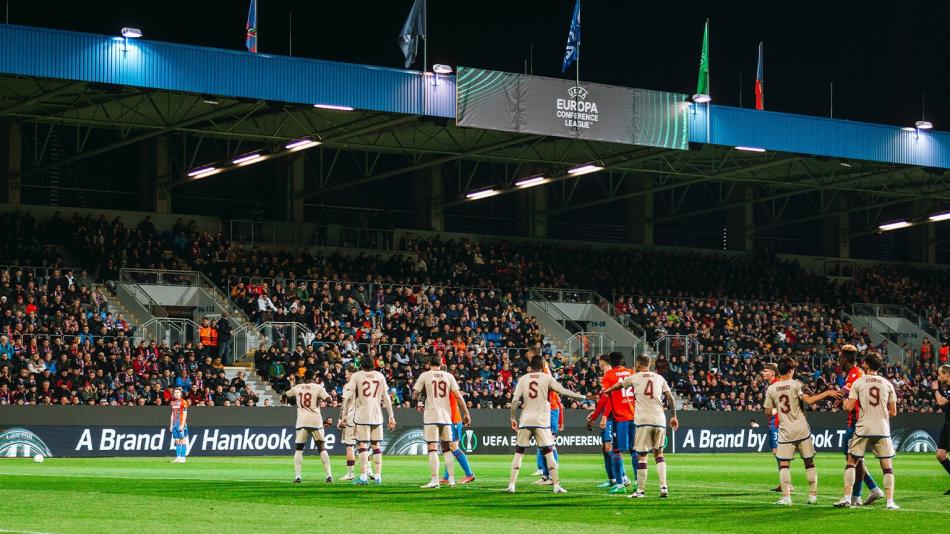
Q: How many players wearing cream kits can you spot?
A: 8